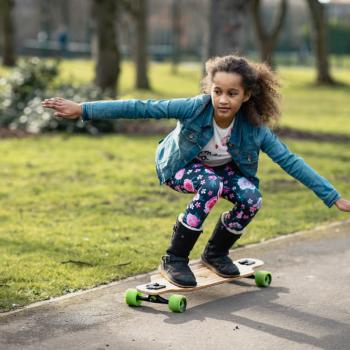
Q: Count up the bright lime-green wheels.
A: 3